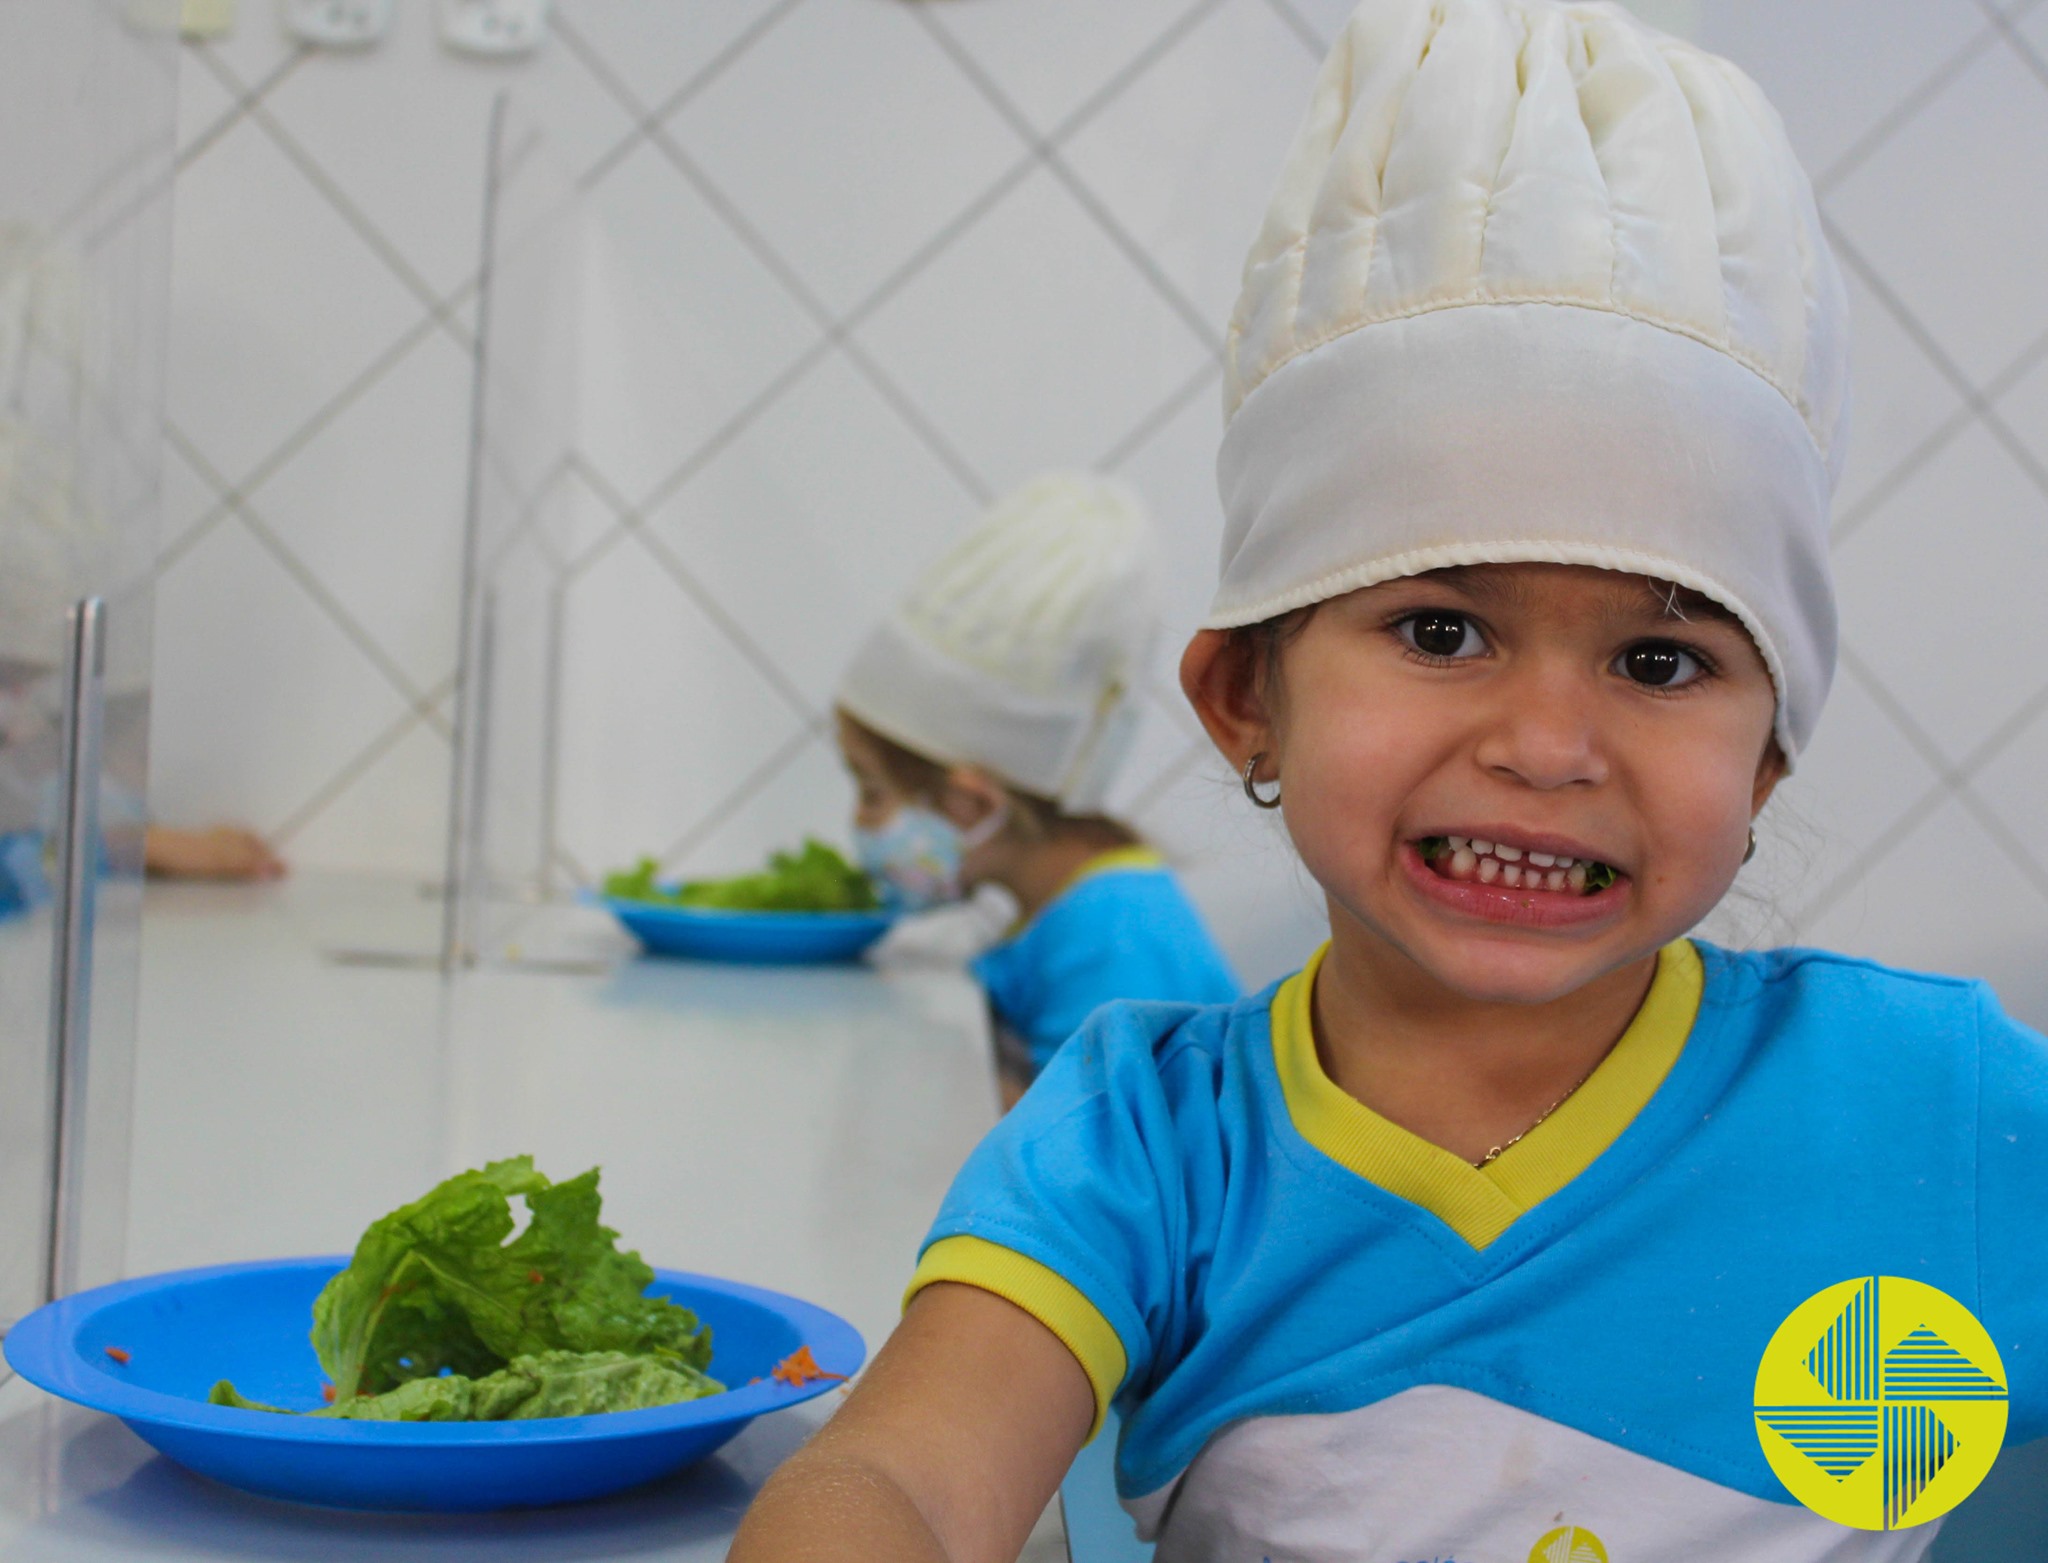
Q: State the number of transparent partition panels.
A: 2